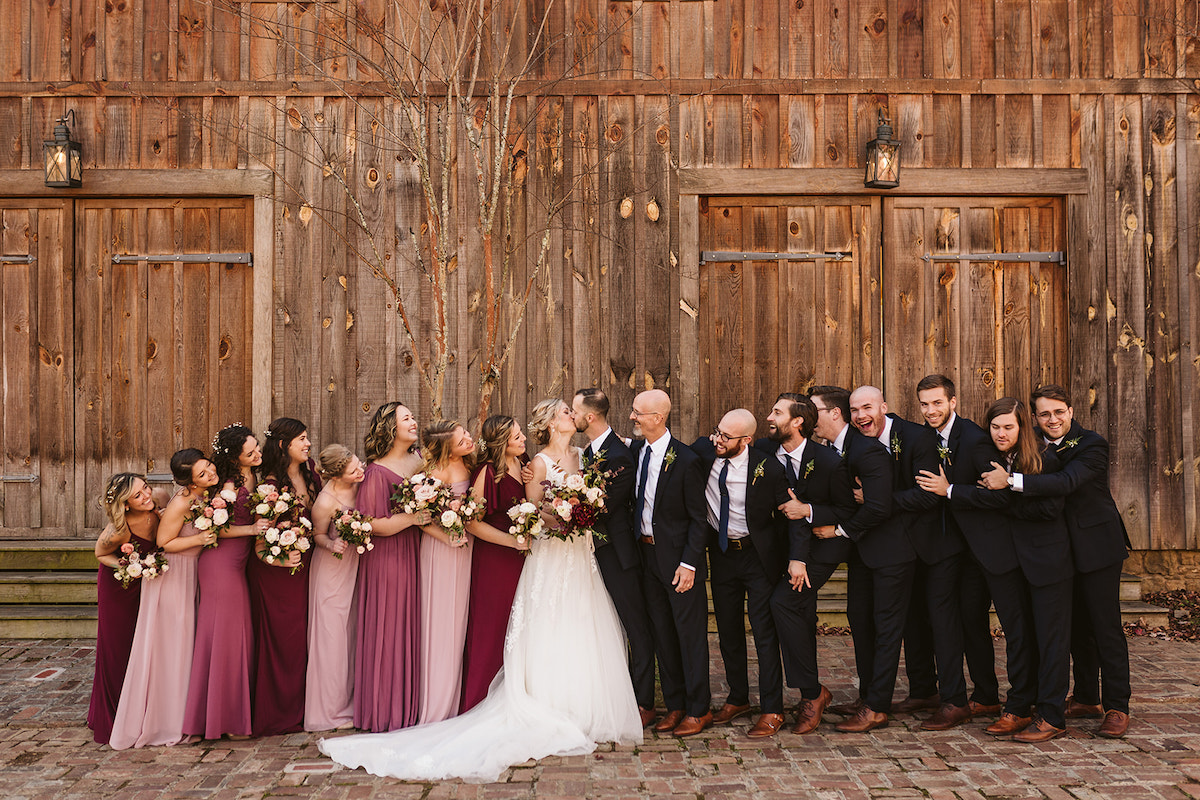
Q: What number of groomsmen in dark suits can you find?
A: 8